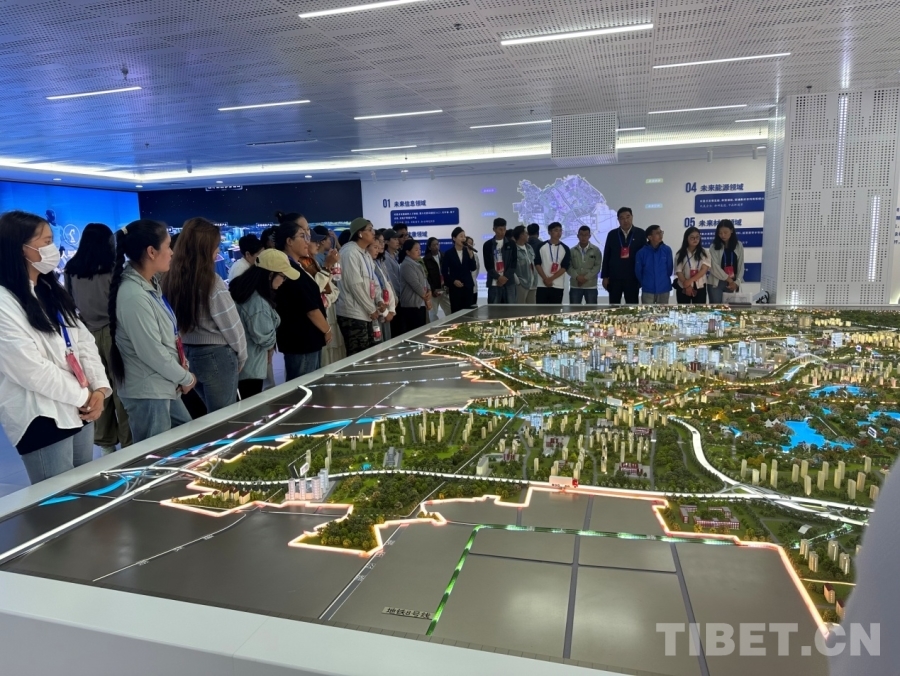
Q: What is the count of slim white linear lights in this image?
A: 11